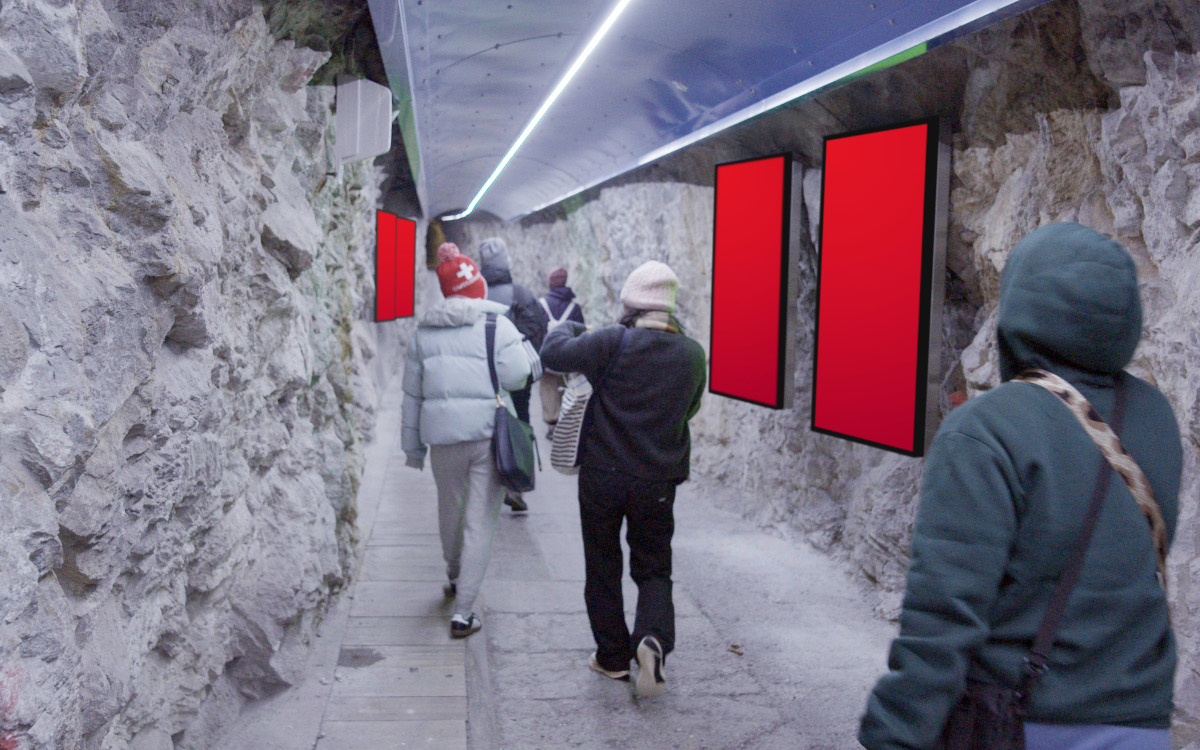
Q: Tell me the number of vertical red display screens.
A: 4